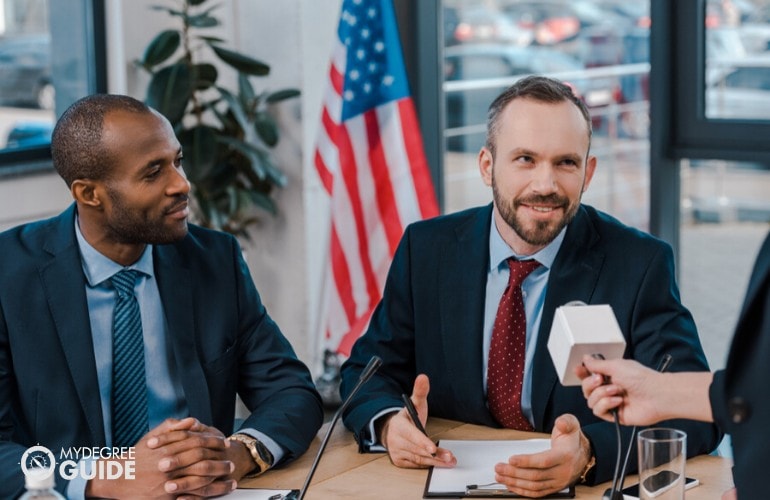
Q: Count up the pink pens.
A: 0